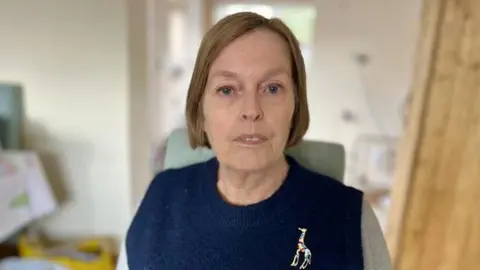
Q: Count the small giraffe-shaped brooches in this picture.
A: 1